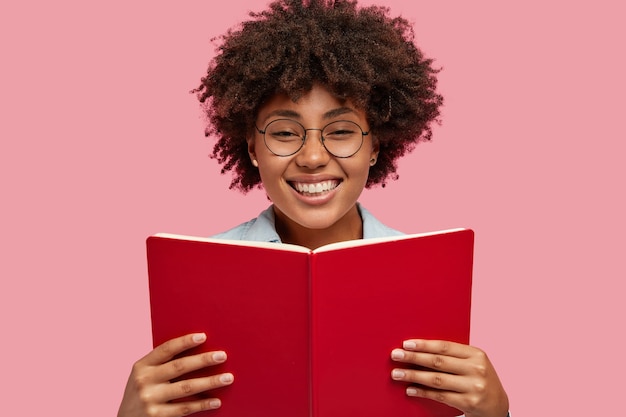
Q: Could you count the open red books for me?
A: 1